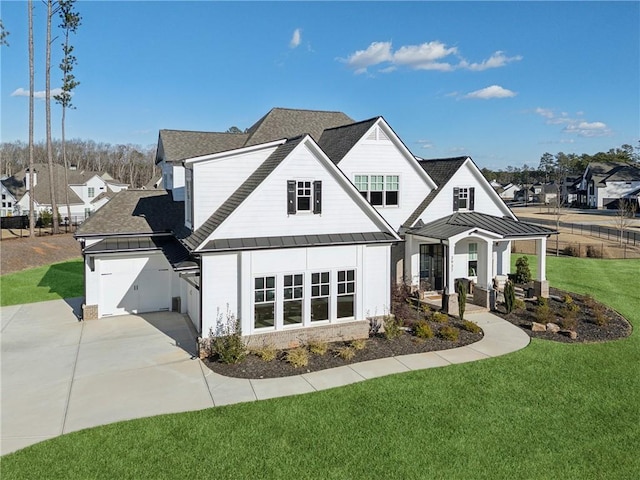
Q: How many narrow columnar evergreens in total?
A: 2